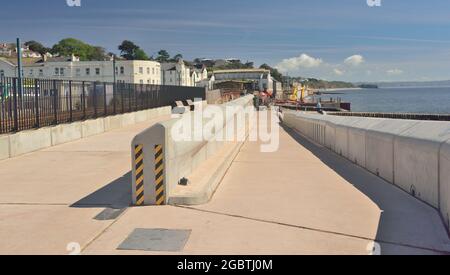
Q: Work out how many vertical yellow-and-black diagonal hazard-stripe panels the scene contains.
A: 2